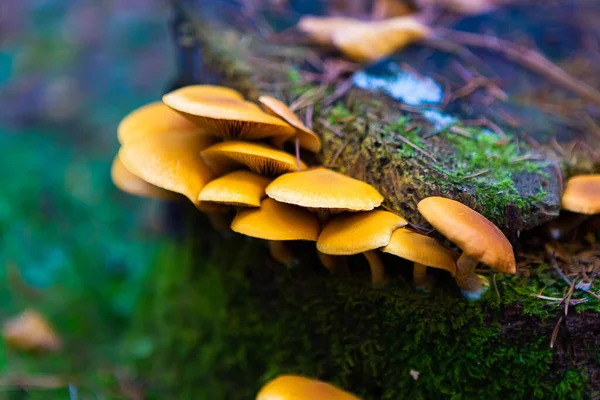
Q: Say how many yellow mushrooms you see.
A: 14